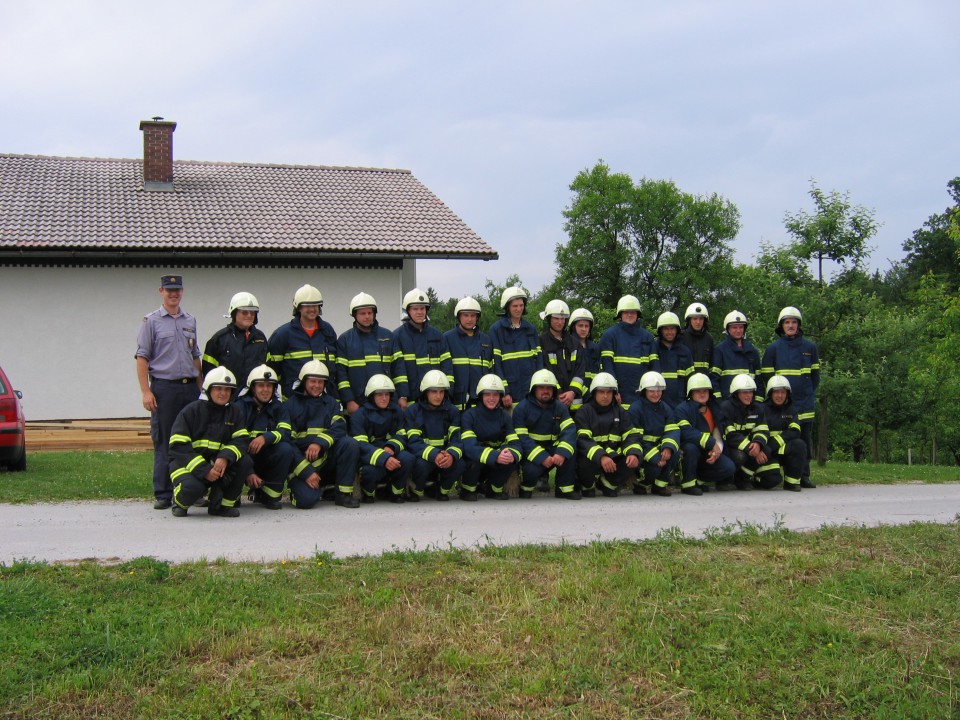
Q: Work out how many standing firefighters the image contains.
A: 13